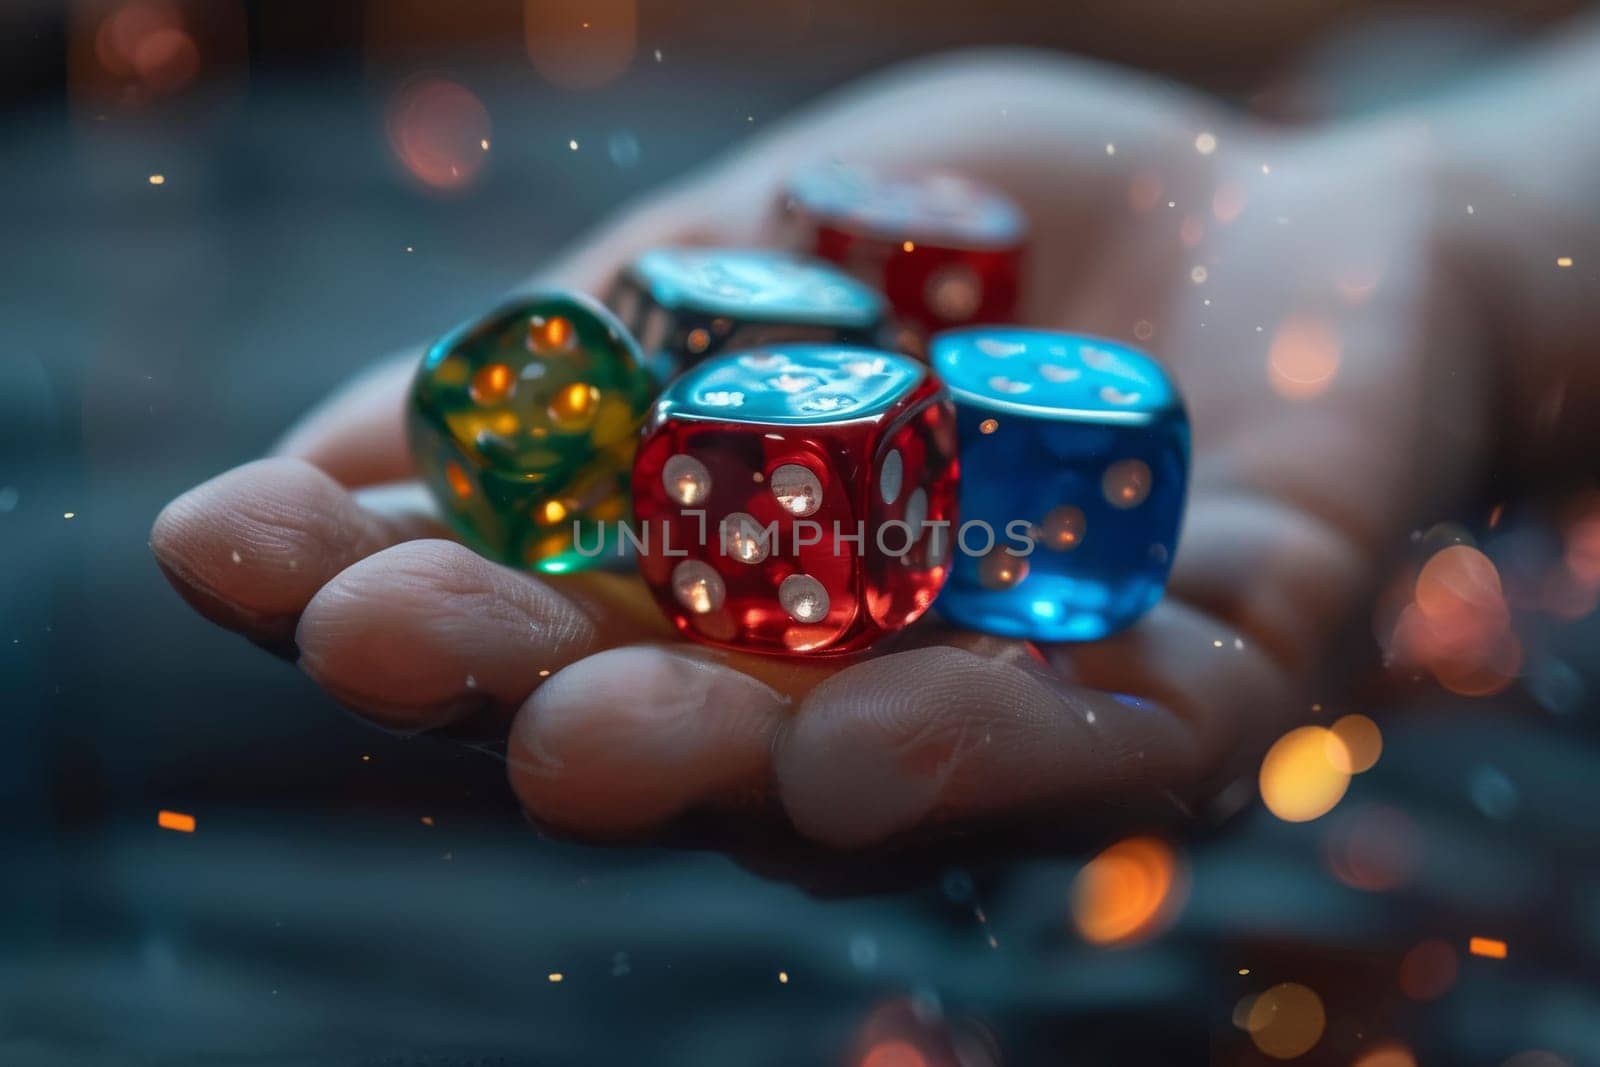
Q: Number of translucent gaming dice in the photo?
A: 5